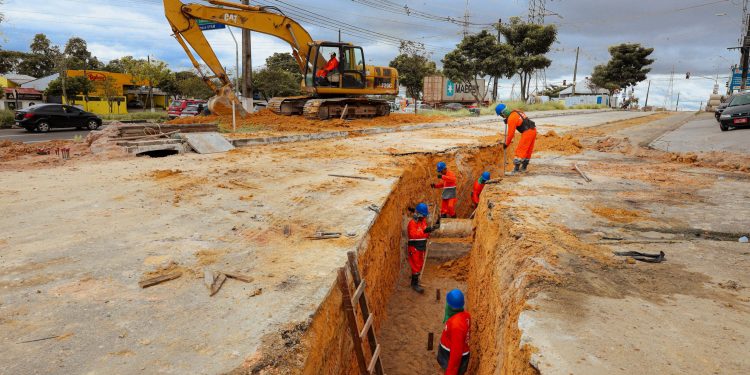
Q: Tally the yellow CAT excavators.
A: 1